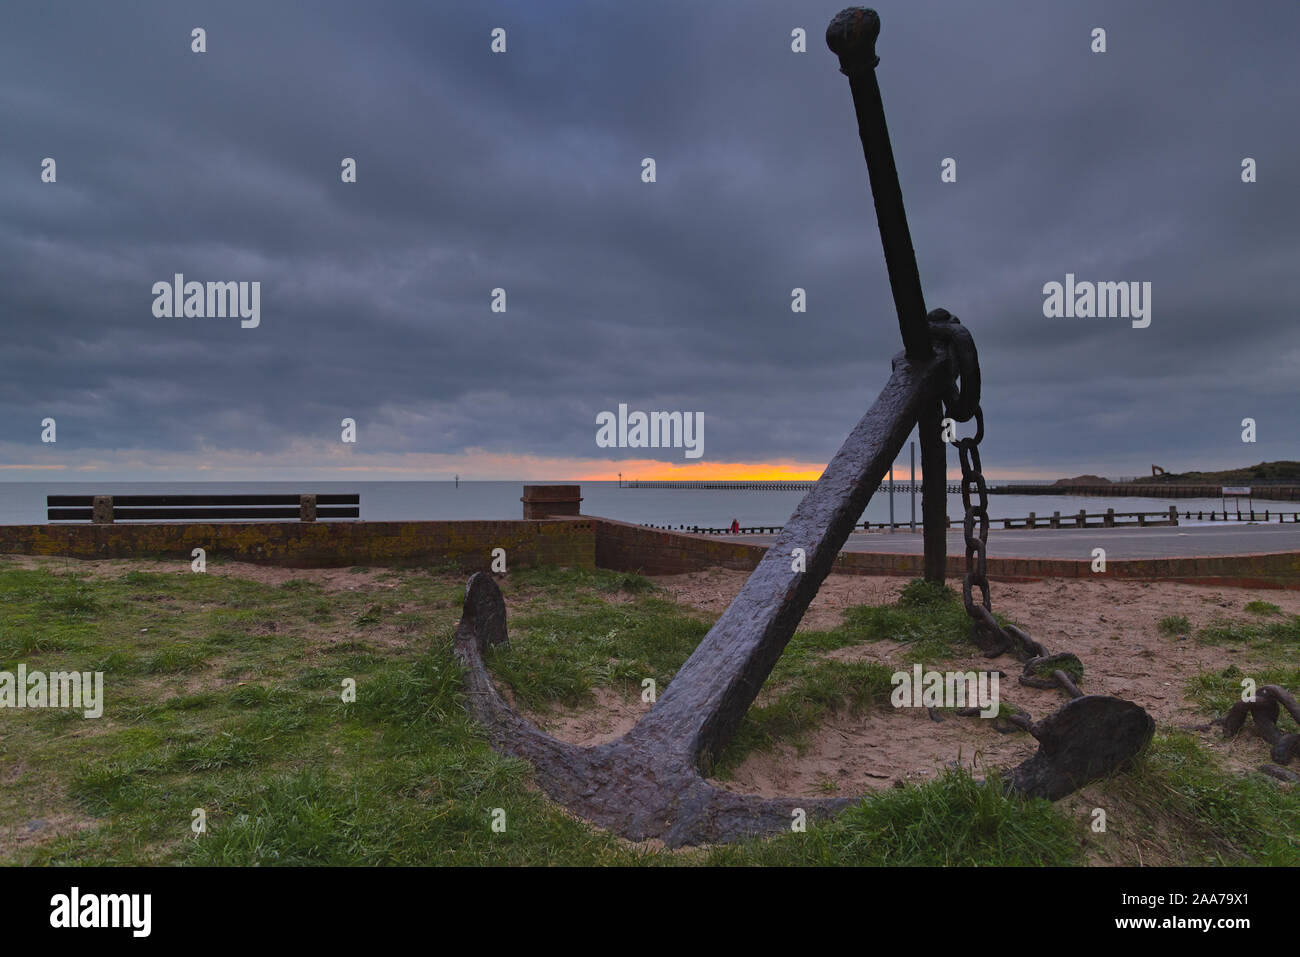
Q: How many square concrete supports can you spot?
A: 2